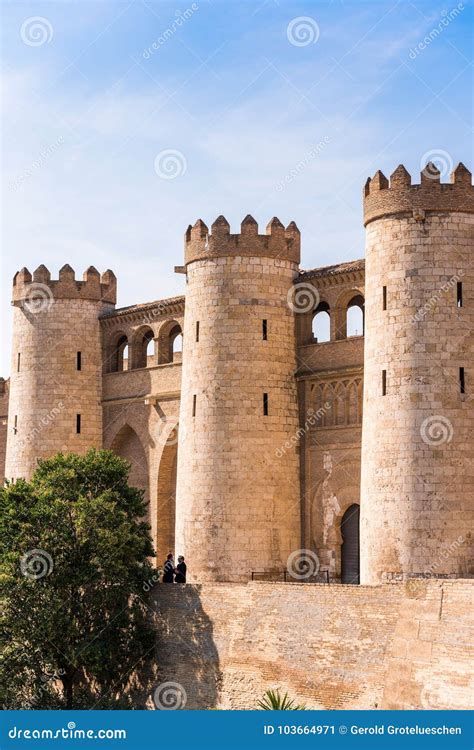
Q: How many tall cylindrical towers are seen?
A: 3